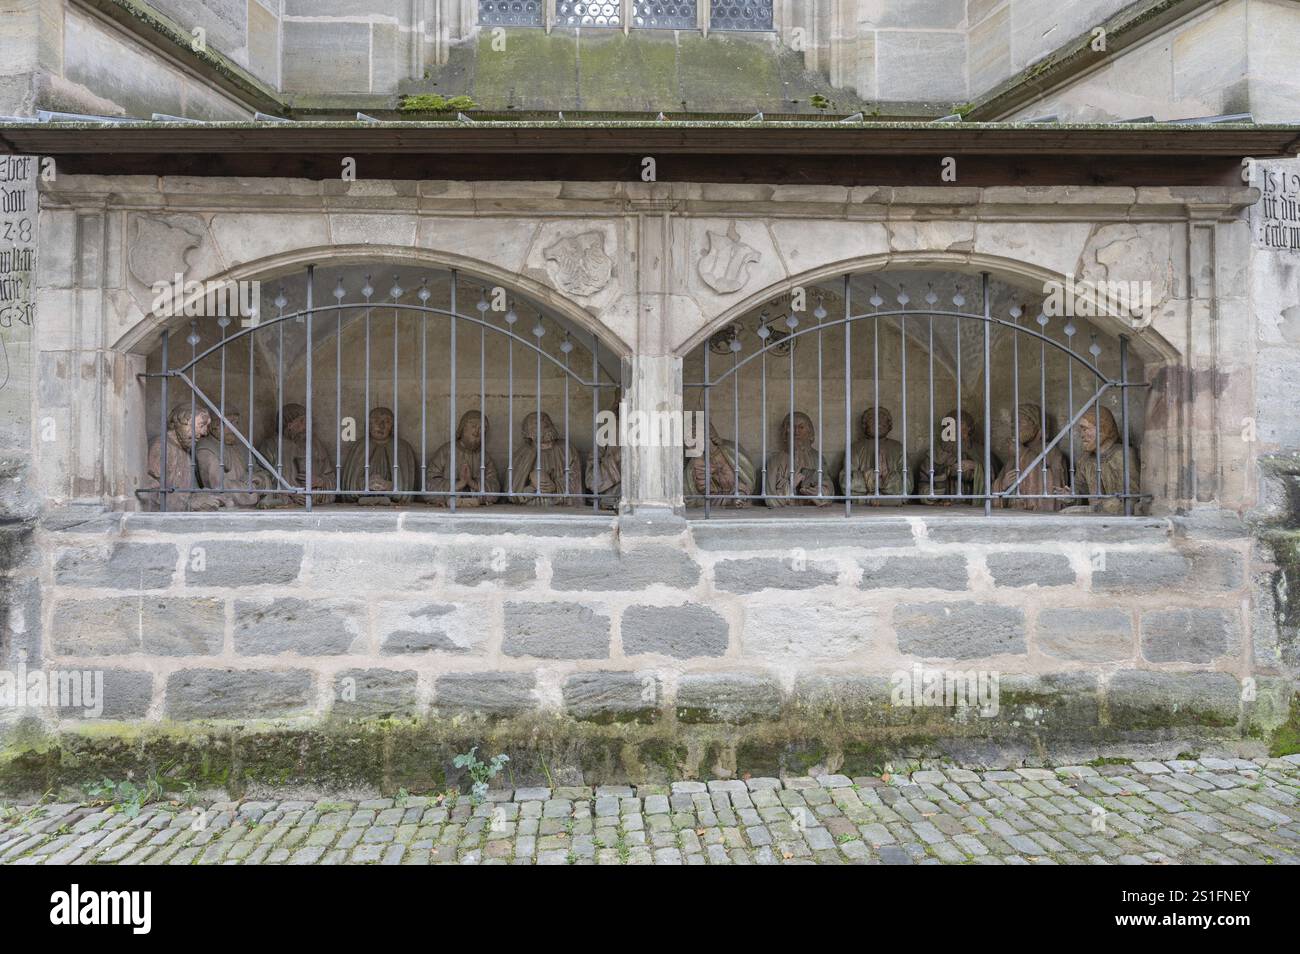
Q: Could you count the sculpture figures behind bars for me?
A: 13